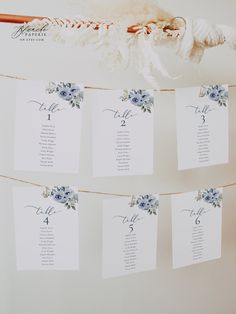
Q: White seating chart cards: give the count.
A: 6